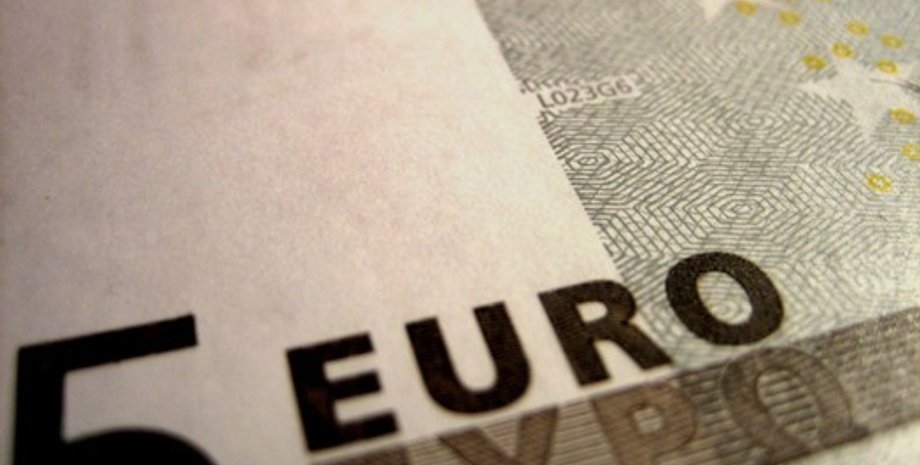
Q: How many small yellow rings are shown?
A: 10